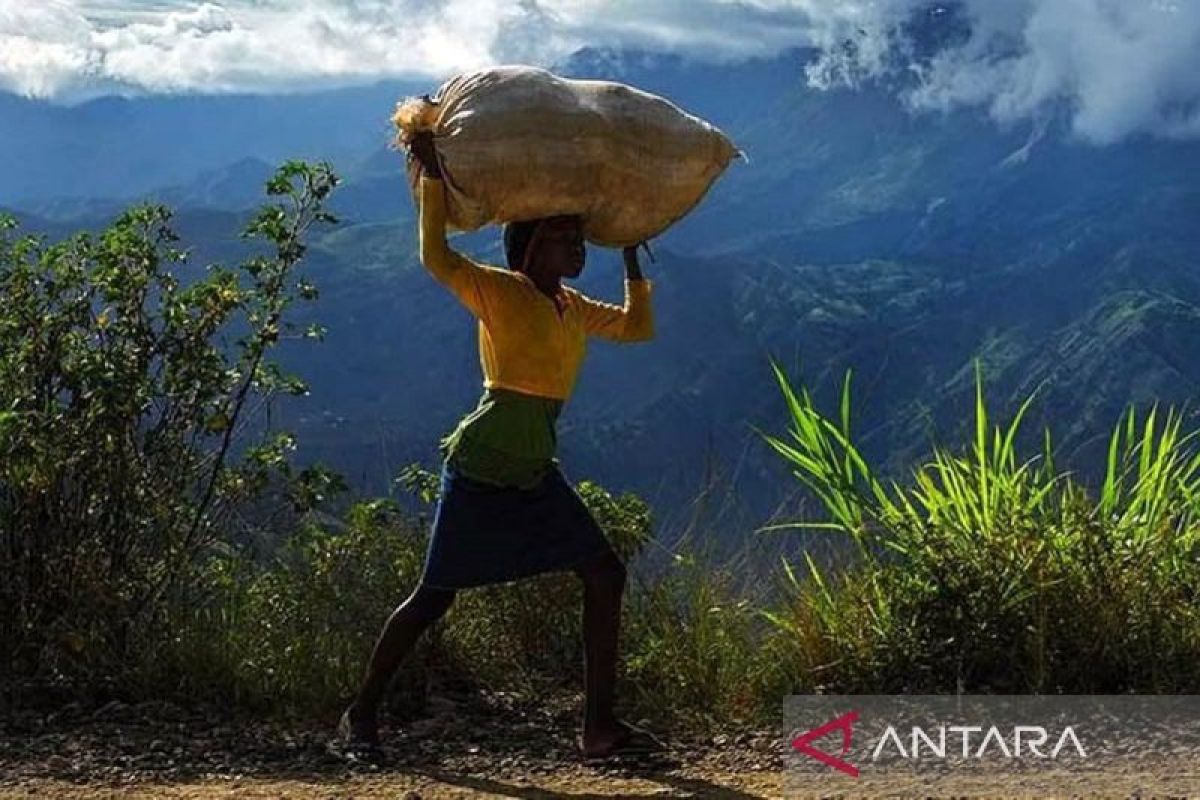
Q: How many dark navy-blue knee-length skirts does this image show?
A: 1